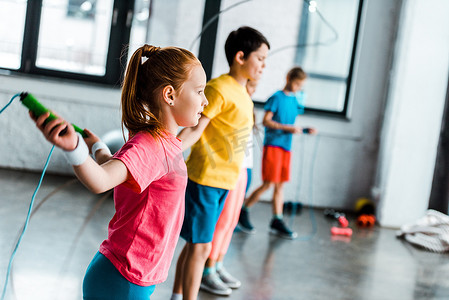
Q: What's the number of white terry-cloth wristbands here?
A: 2